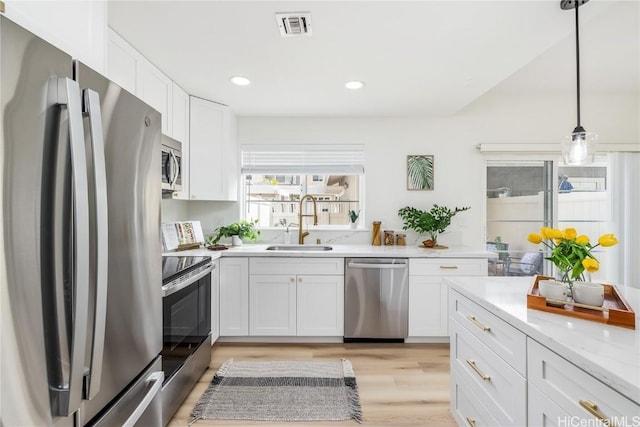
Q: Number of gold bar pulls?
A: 5